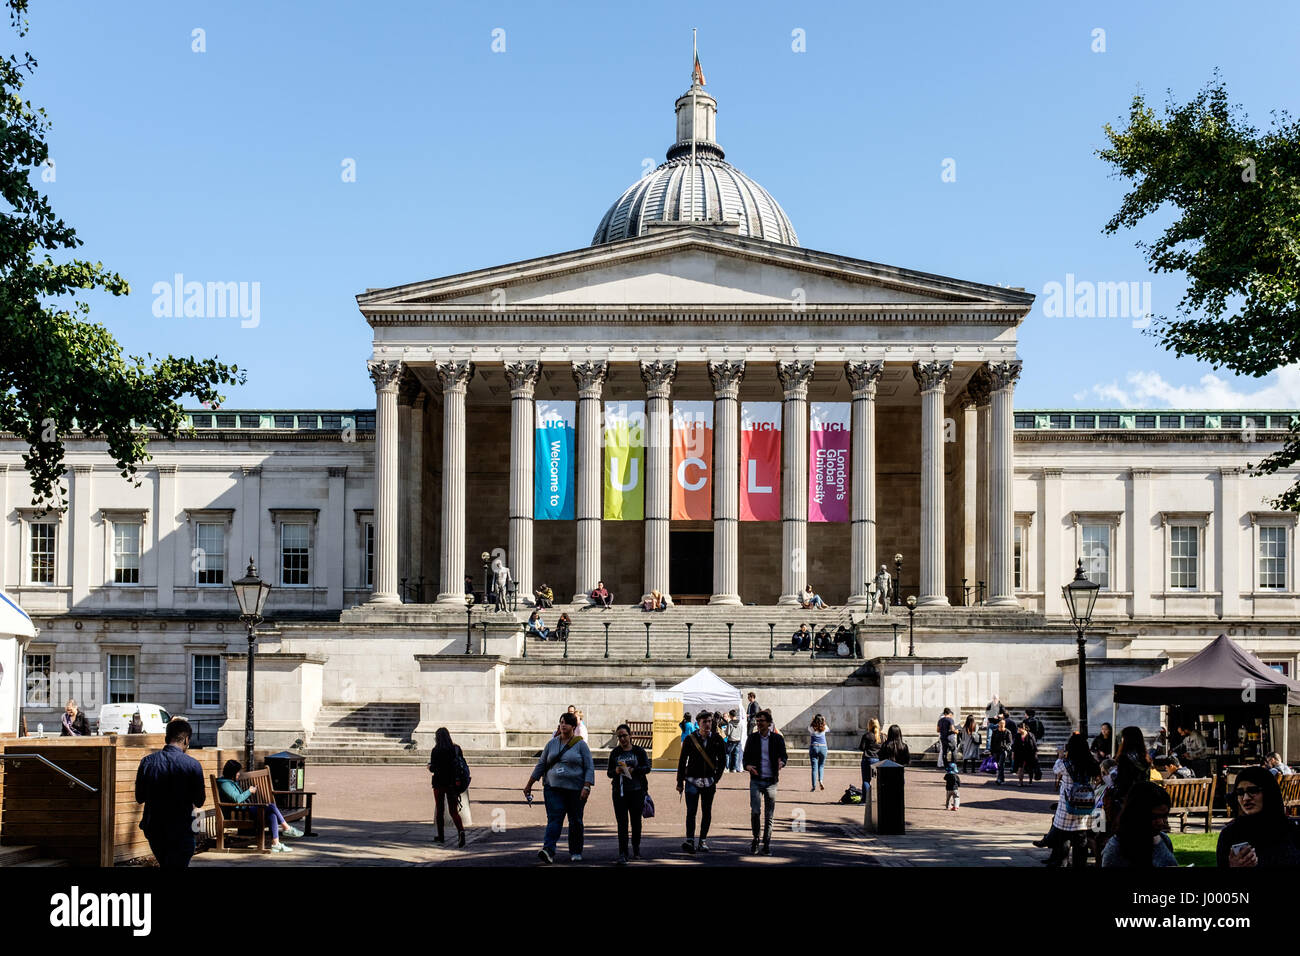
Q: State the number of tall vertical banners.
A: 5